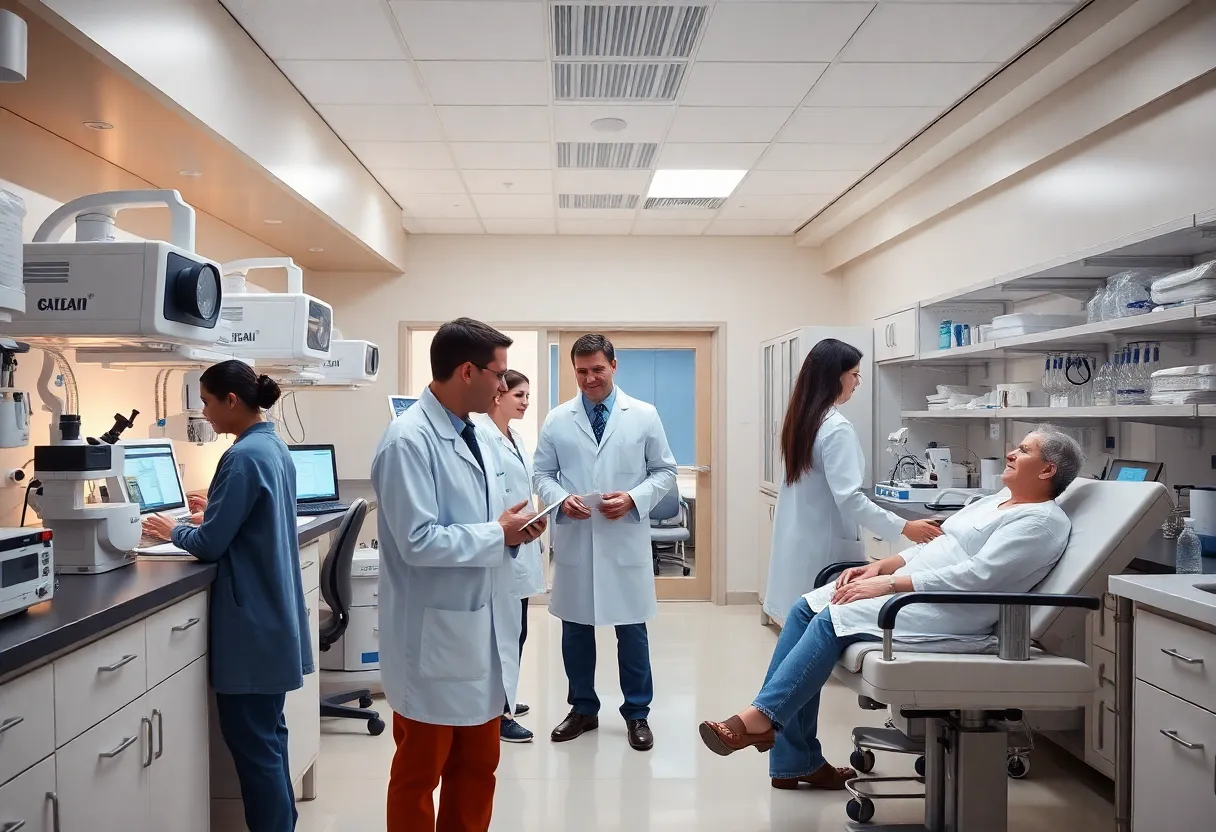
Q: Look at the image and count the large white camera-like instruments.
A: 3